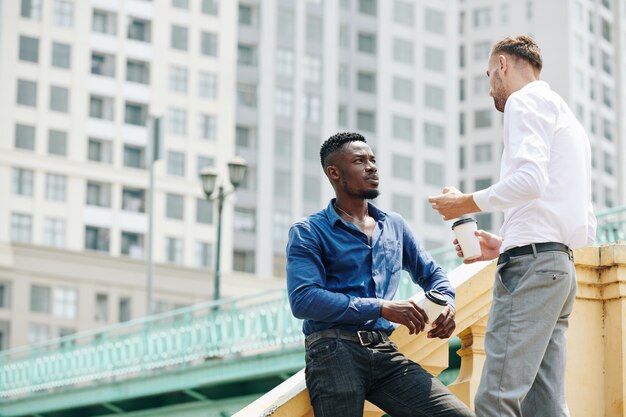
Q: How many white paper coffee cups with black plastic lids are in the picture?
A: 2